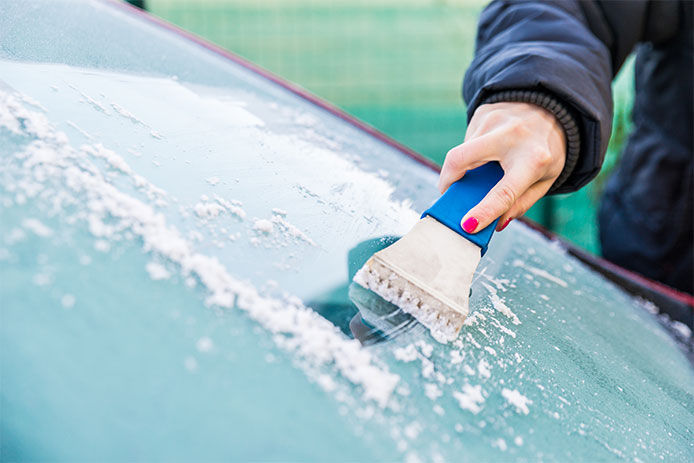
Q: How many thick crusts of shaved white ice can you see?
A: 1